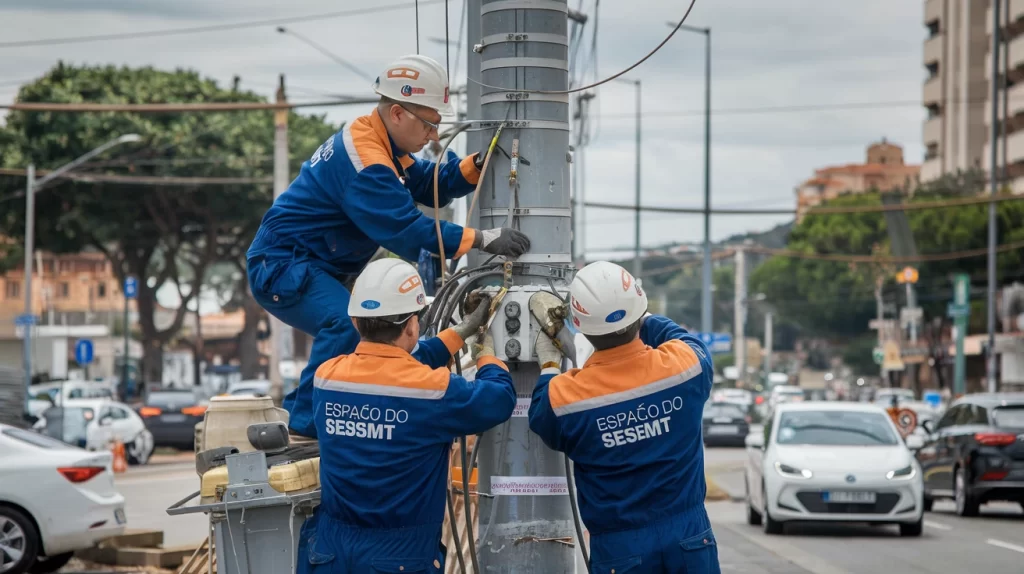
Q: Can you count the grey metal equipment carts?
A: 1